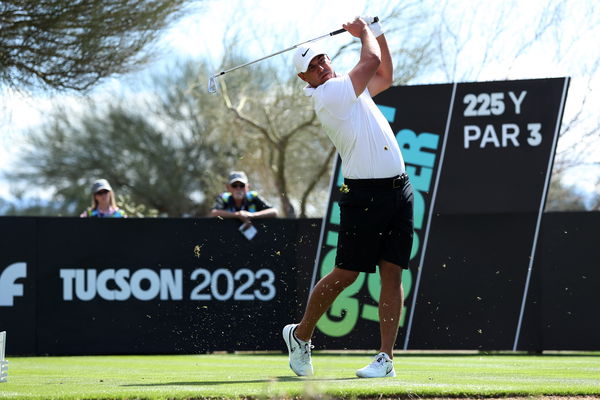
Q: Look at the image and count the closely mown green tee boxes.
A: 1